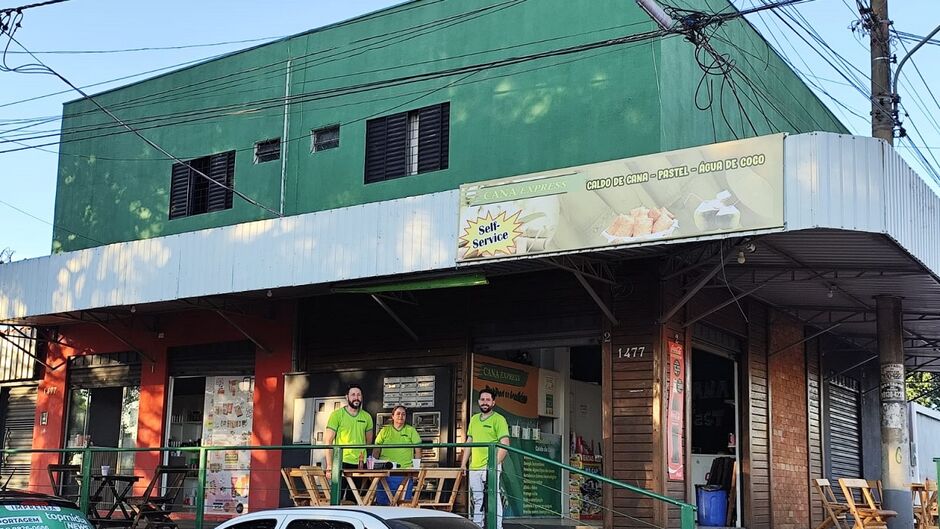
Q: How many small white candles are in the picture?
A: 0